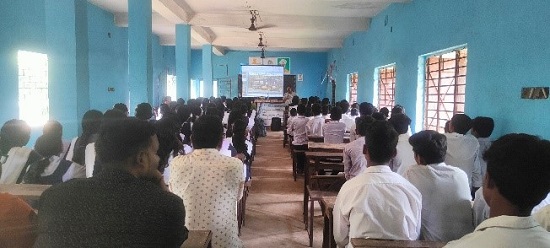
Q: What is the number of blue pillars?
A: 4